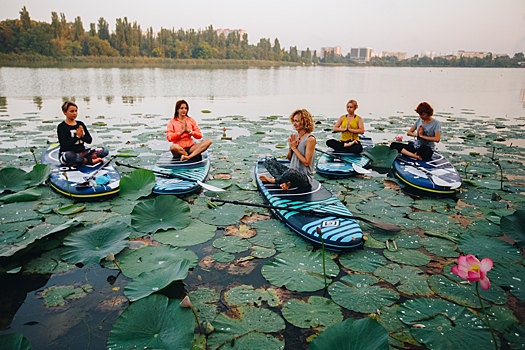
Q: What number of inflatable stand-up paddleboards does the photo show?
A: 5